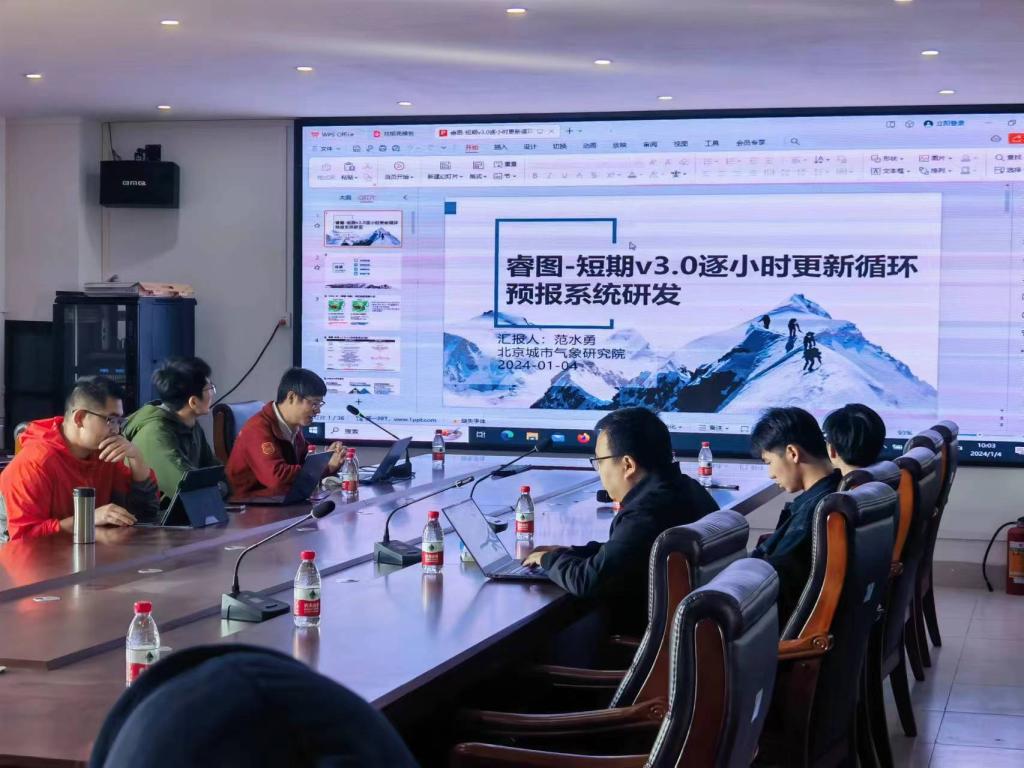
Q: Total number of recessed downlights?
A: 11